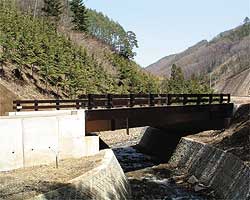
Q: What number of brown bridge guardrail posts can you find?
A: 14